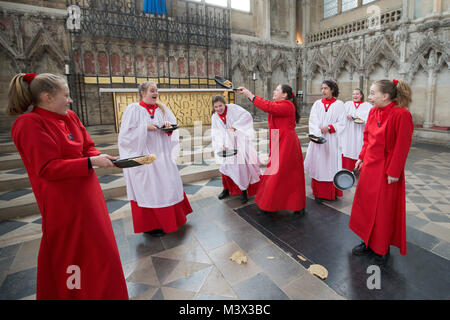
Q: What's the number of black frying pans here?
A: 7